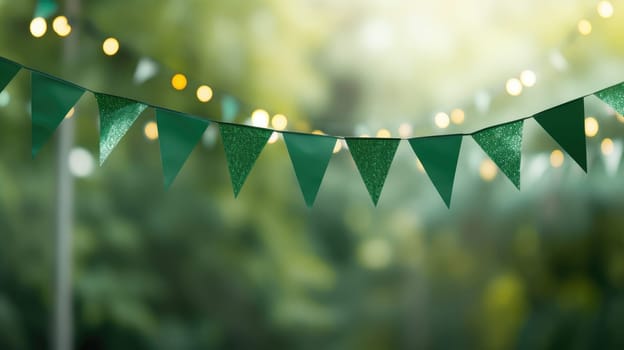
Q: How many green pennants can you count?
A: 11